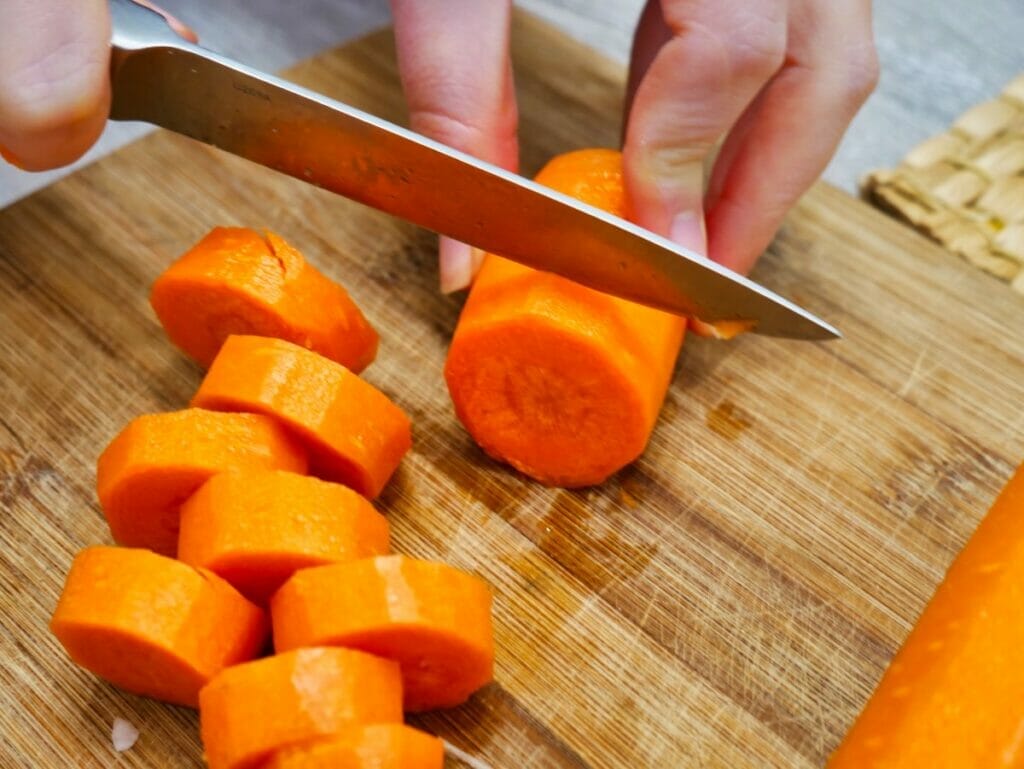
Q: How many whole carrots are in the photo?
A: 1